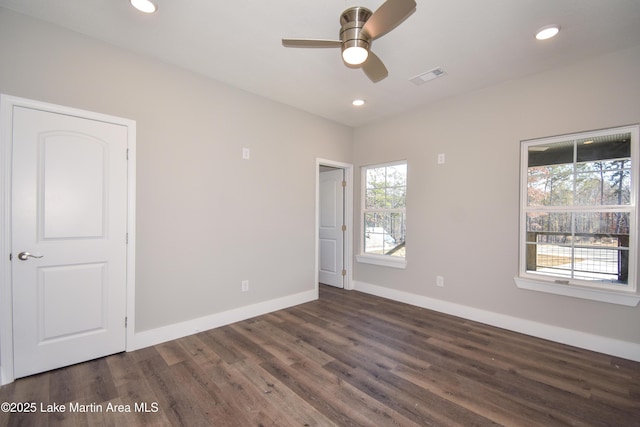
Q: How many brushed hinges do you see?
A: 6